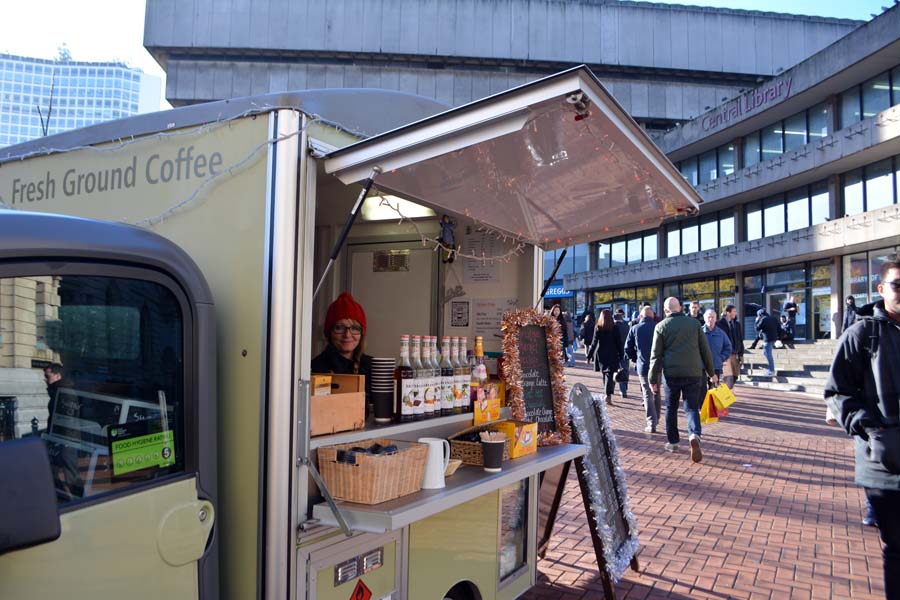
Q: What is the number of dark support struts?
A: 2